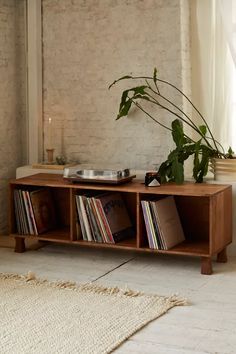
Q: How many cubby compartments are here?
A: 3